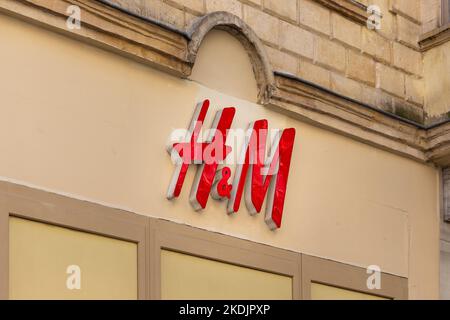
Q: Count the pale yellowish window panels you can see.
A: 3